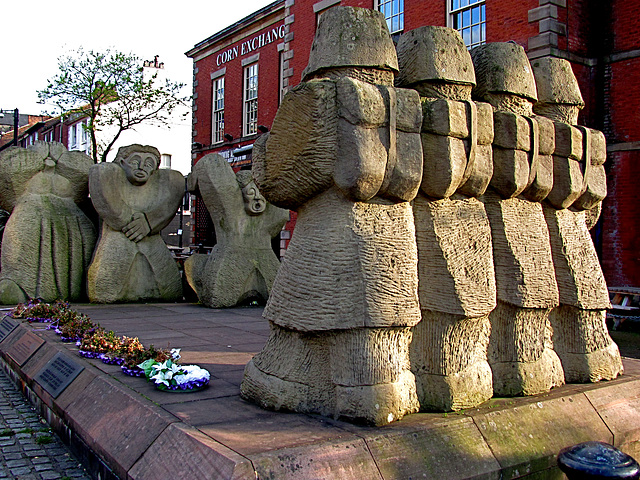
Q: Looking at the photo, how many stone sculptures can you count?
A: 7